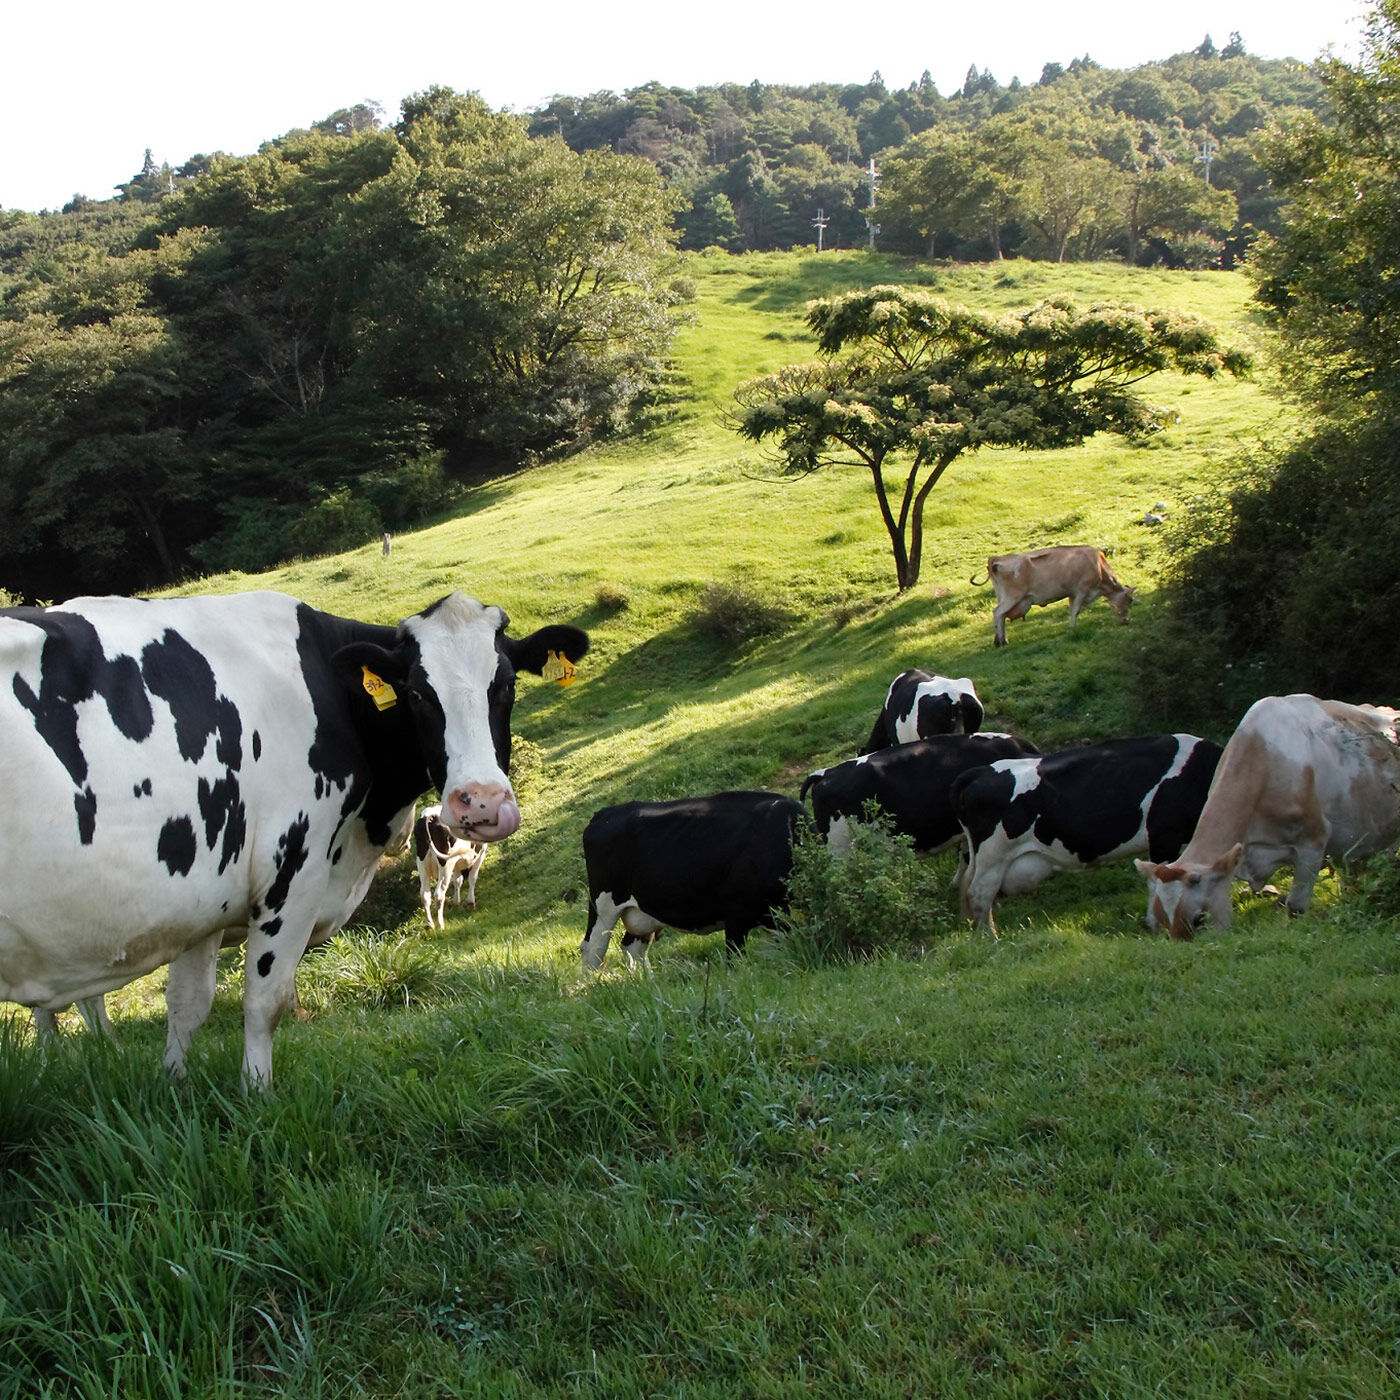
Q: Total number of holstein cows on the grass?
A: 6